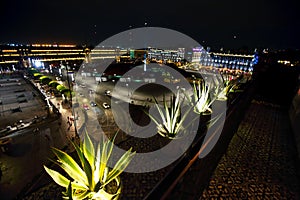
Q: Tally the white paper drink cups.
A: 0